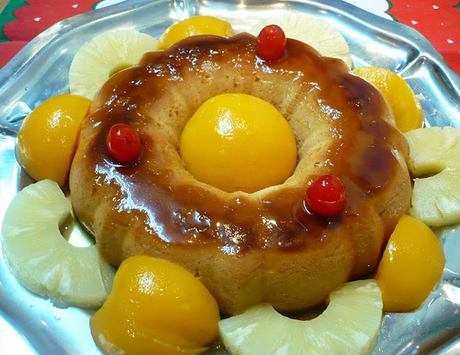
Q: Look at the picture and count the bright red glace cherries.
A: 3